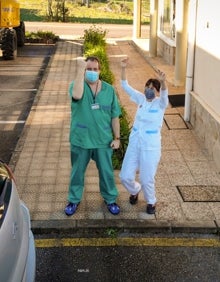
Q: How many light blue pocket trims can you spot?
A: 3